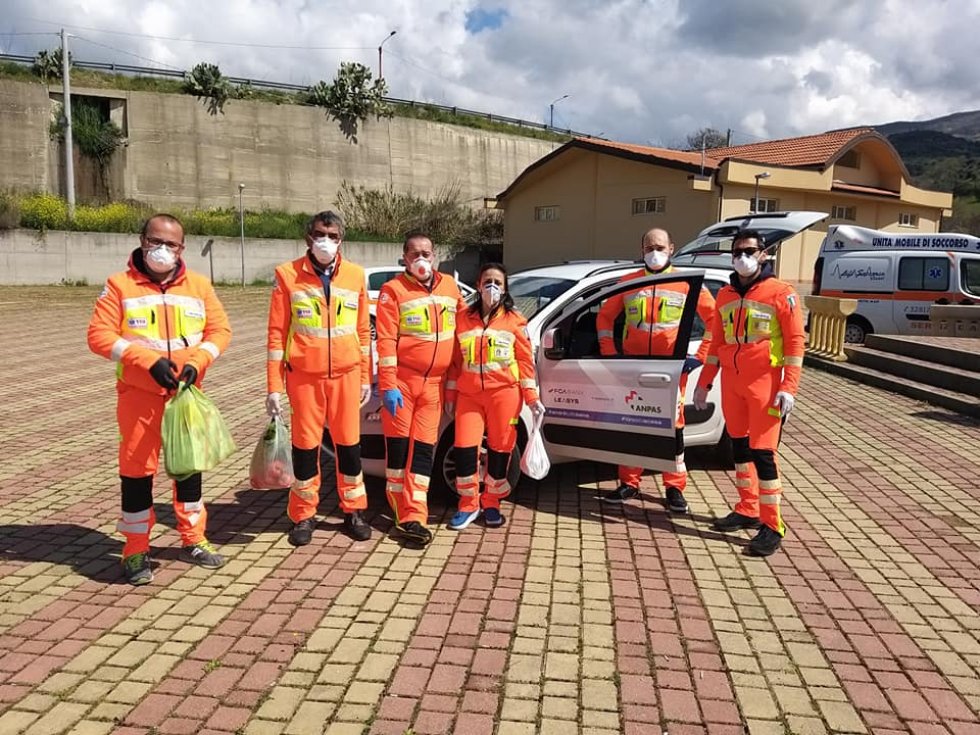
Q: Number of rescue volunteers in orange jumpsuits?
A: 6